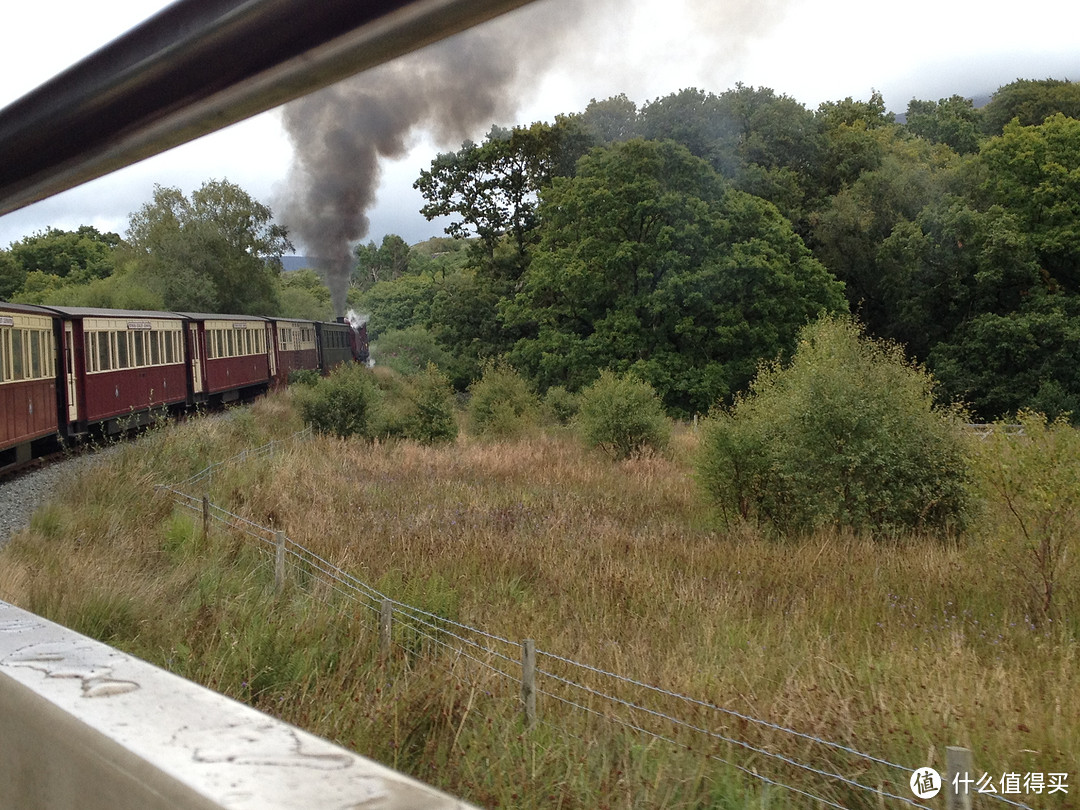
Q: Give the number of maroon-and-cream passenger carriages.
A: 4